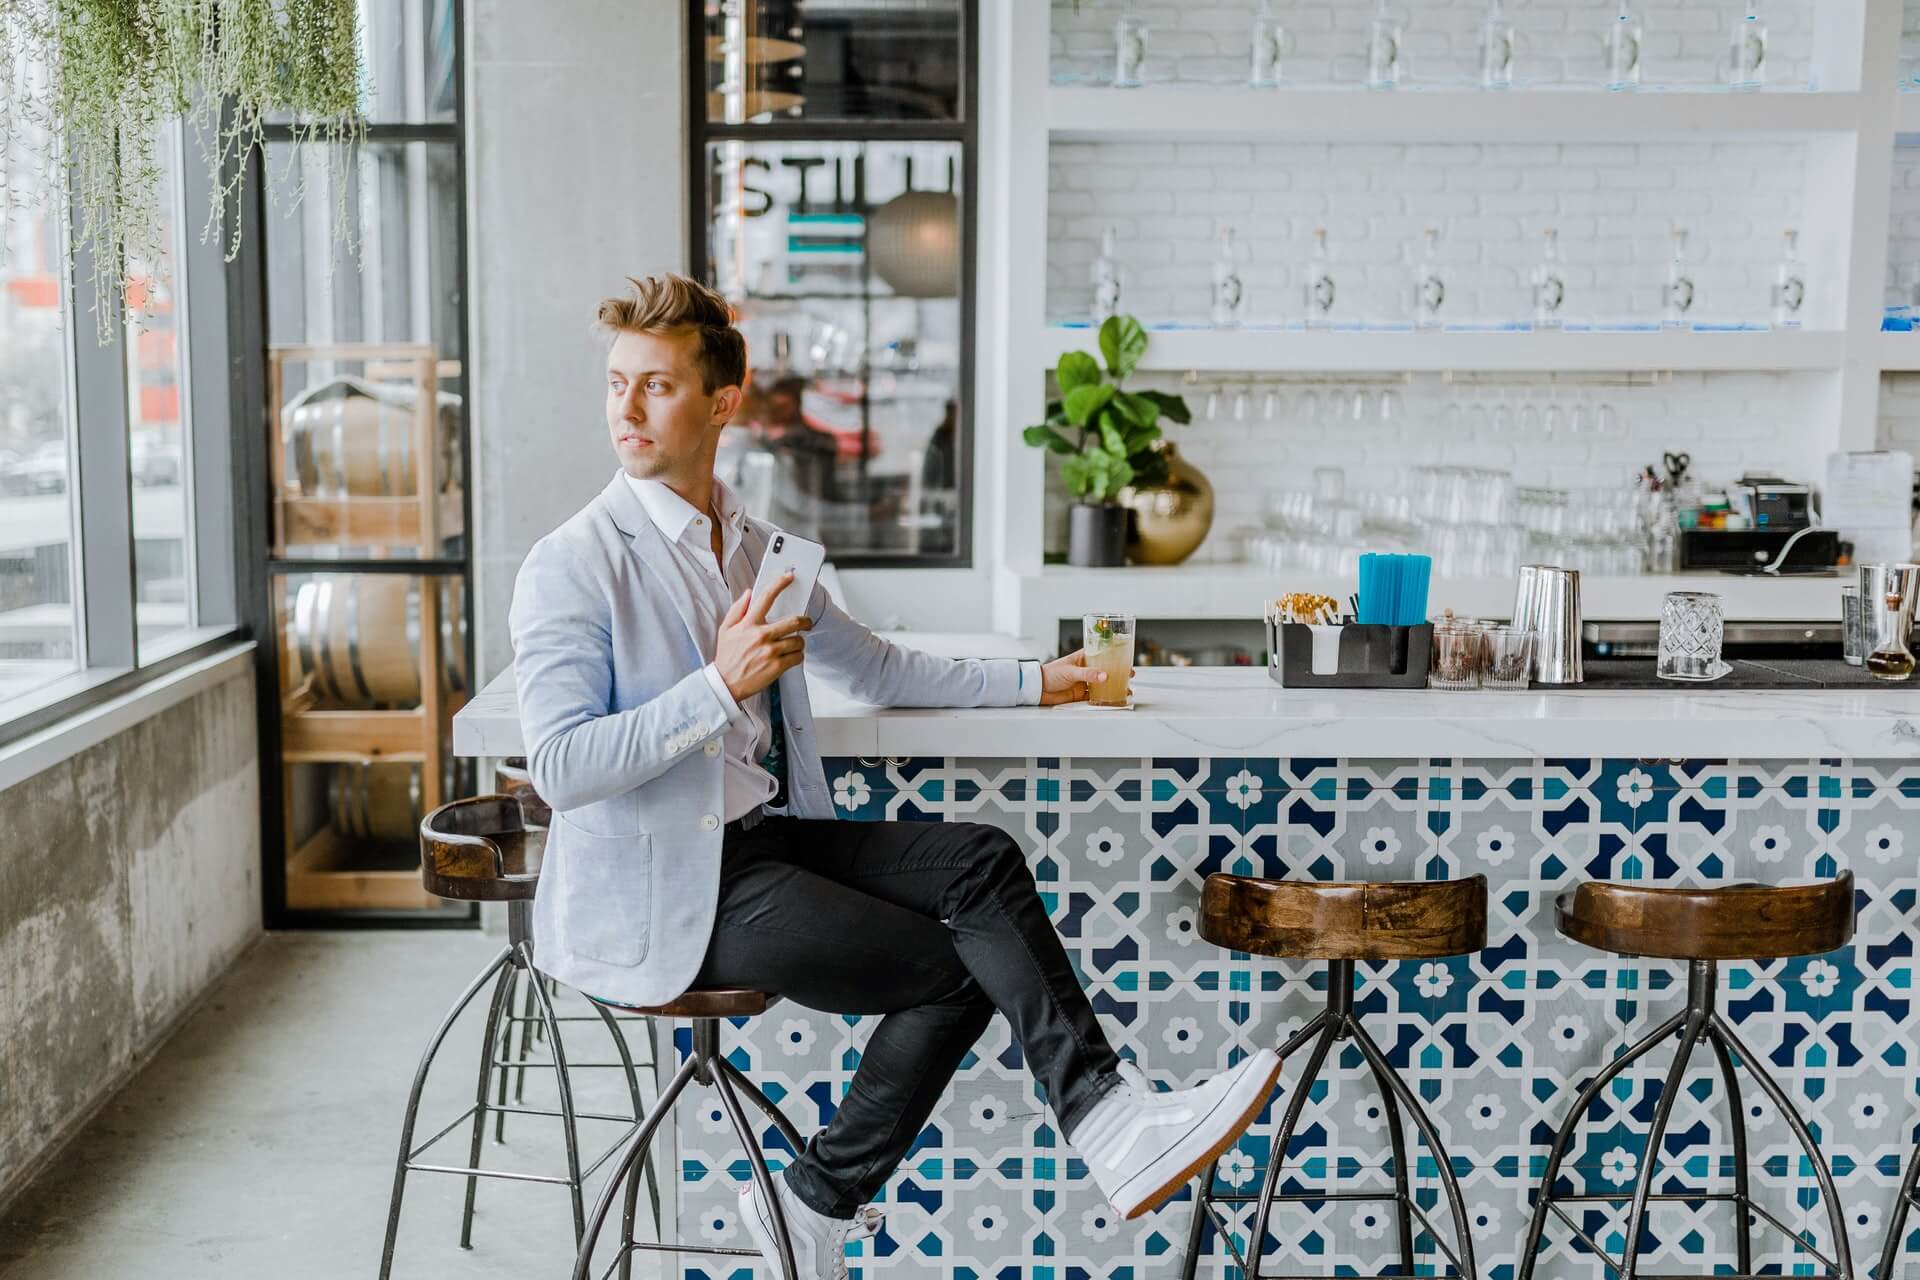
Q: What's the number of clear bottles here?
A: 13